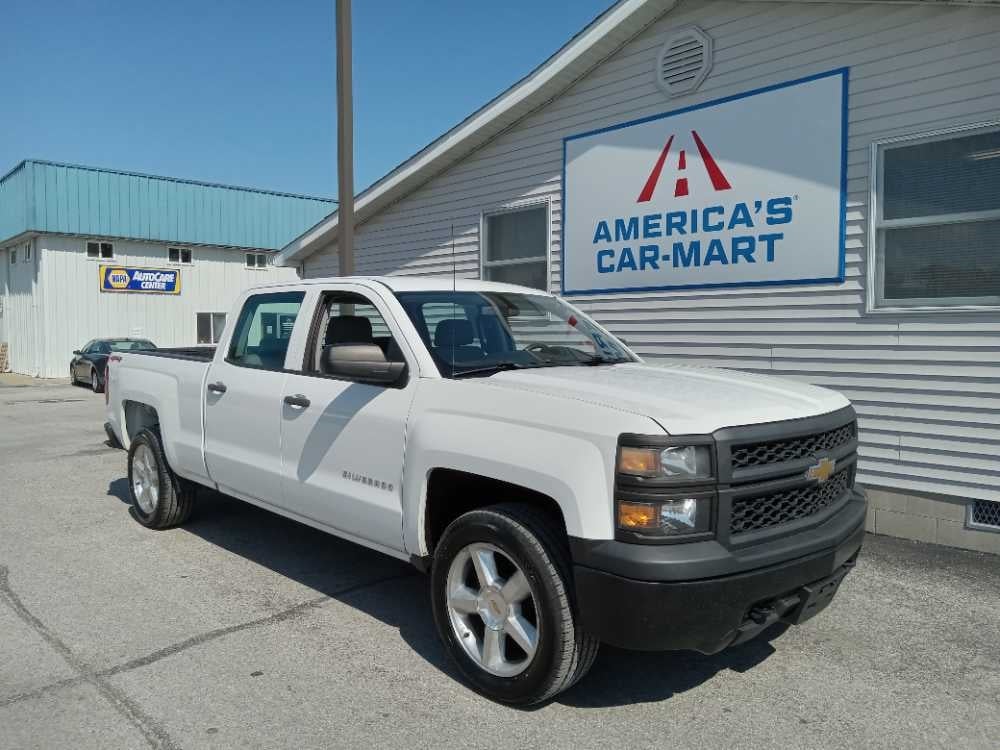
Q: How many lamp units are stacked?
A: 2